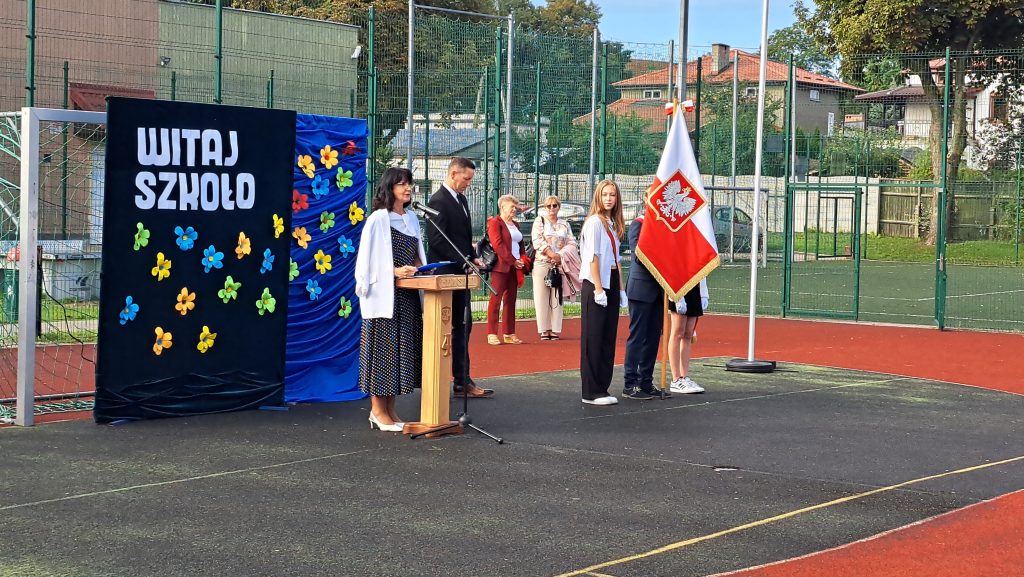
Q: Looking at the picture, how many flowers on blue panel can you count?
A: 14